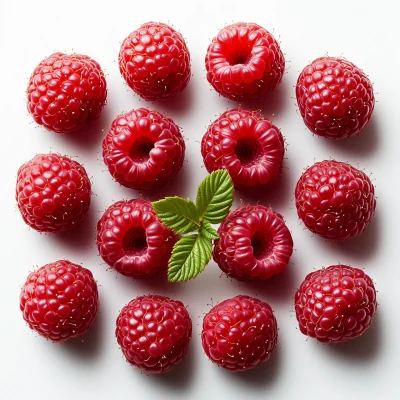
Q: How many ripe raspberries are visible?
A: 14